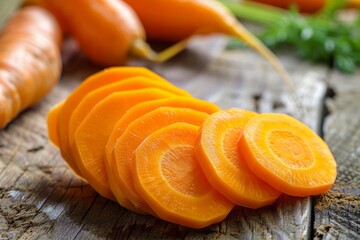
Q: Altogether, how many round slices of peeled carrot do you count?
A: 9